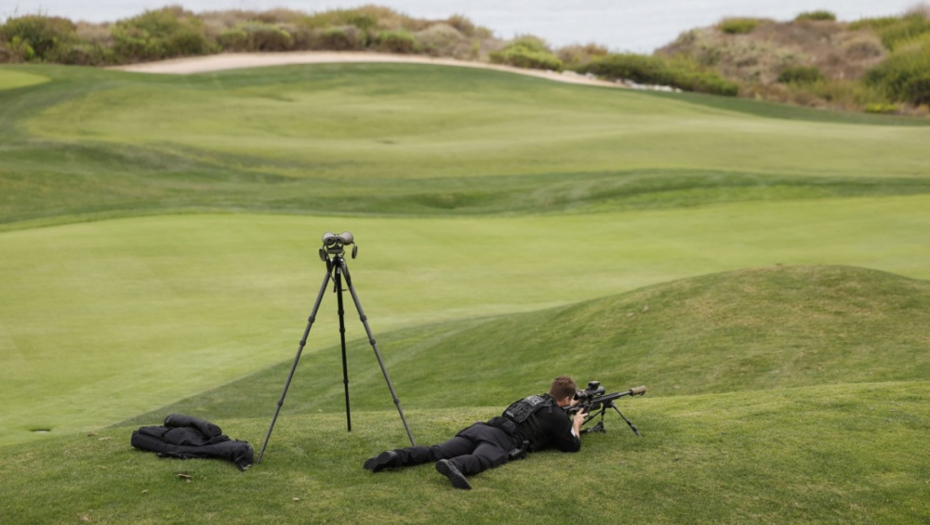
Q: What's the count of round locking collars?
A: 9